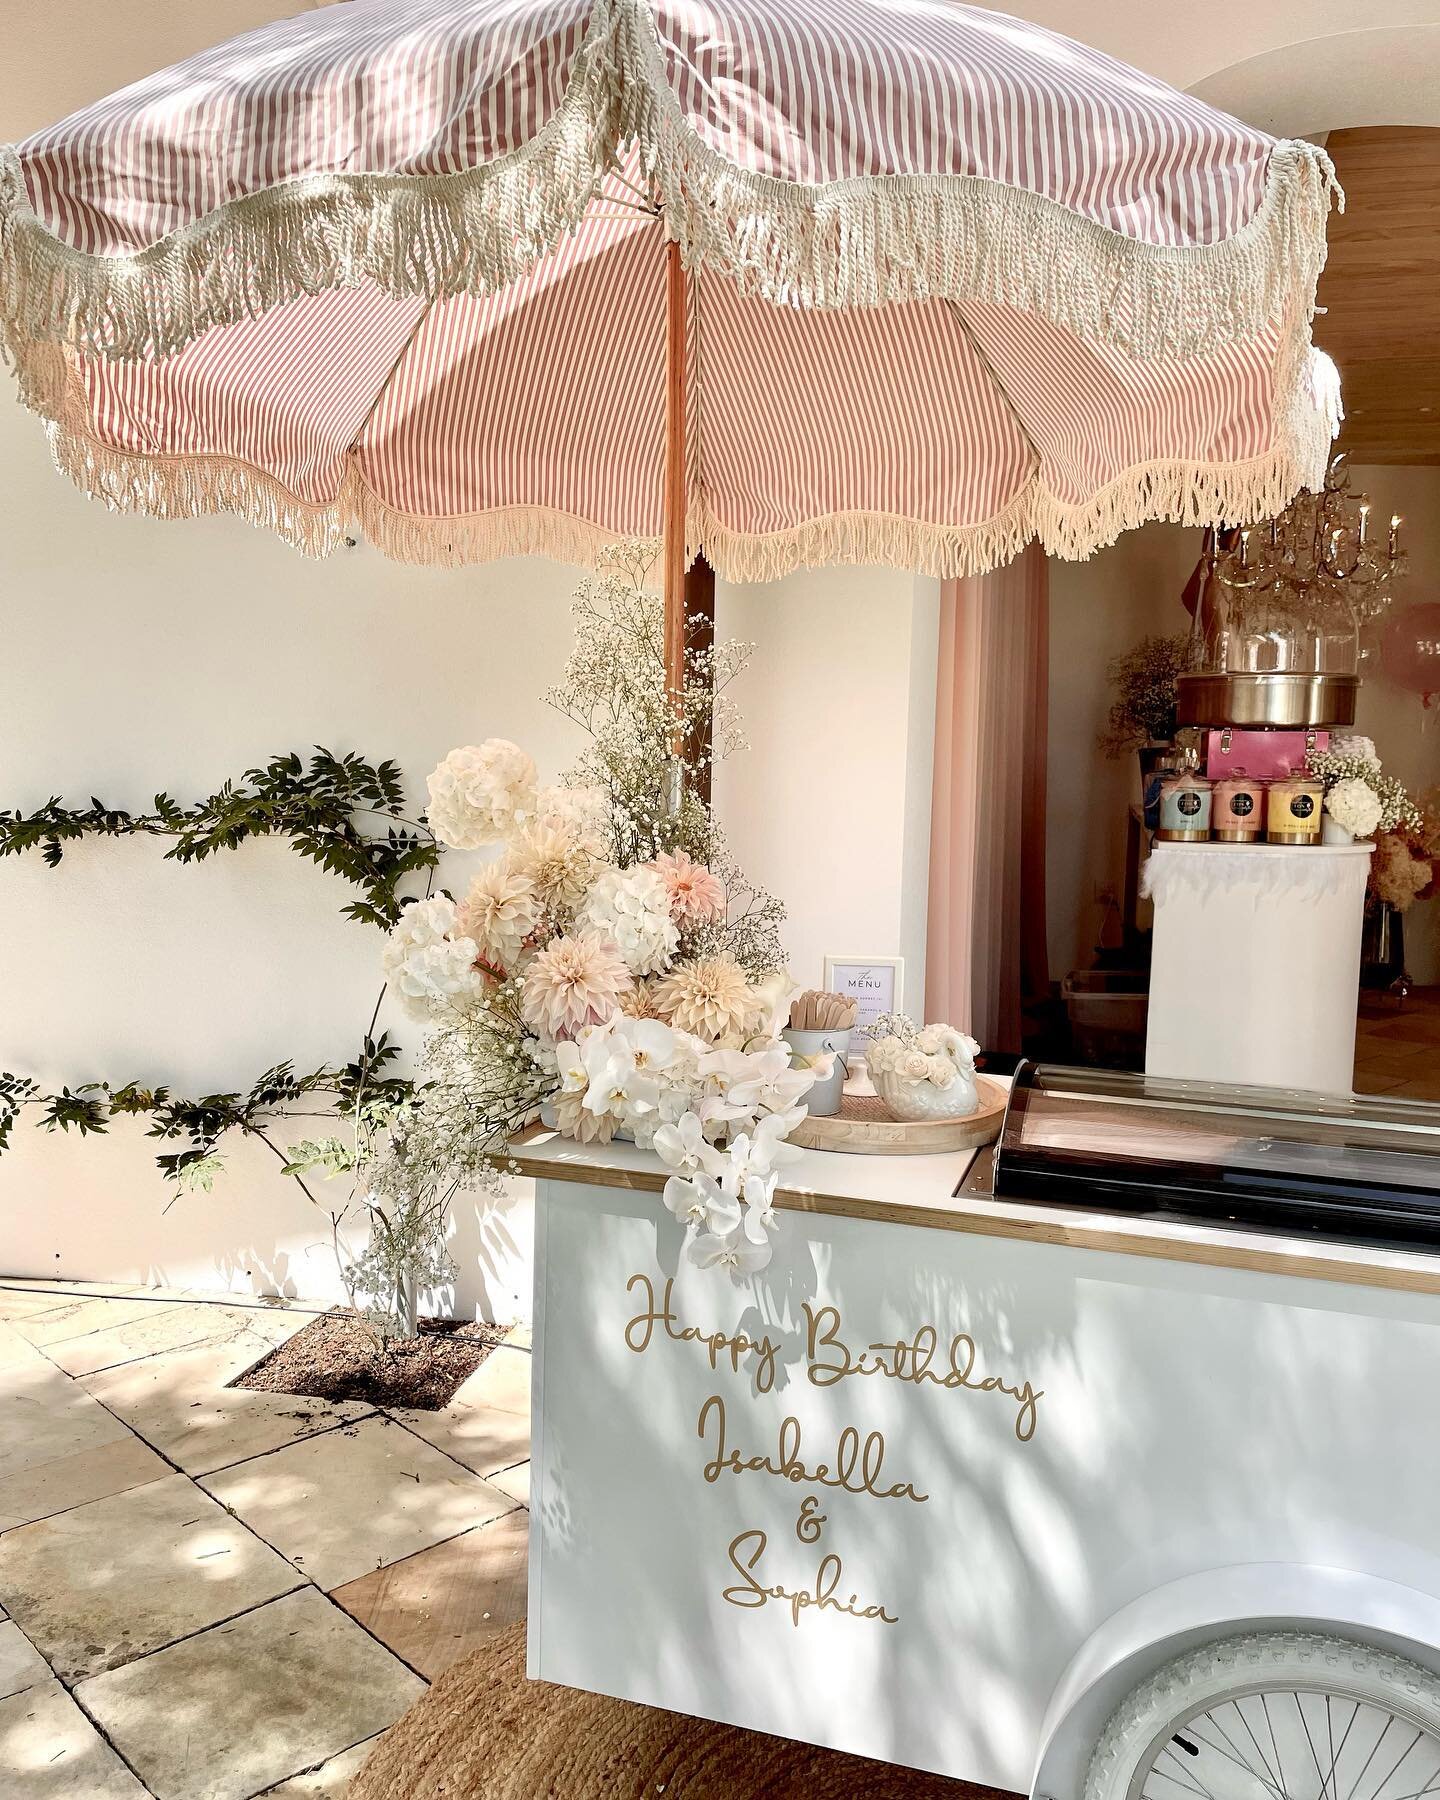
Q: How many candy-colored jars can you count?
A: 3